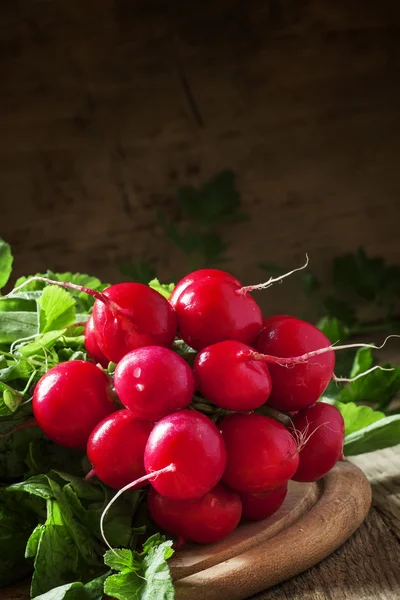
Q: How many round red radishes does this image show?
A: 13